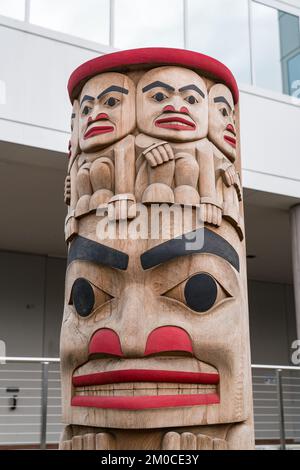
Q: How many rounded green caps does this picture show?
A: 0